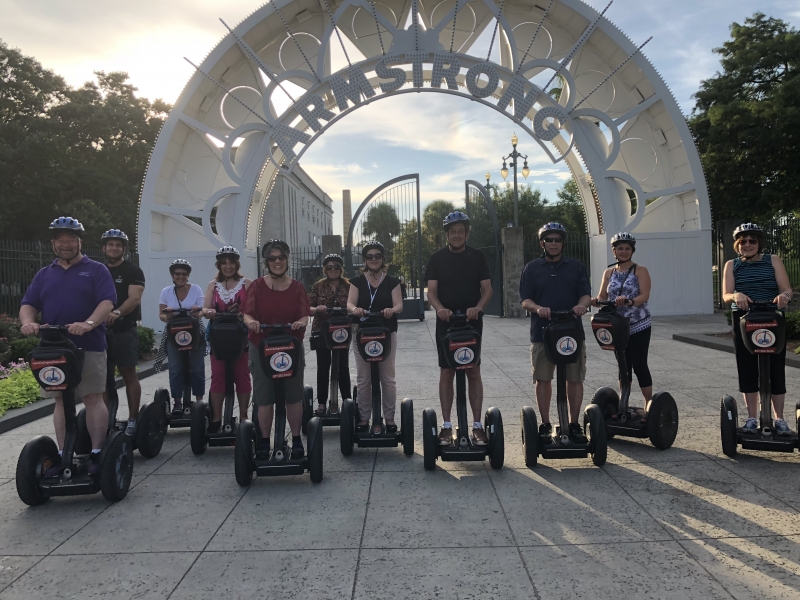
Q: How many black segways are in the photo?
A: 11